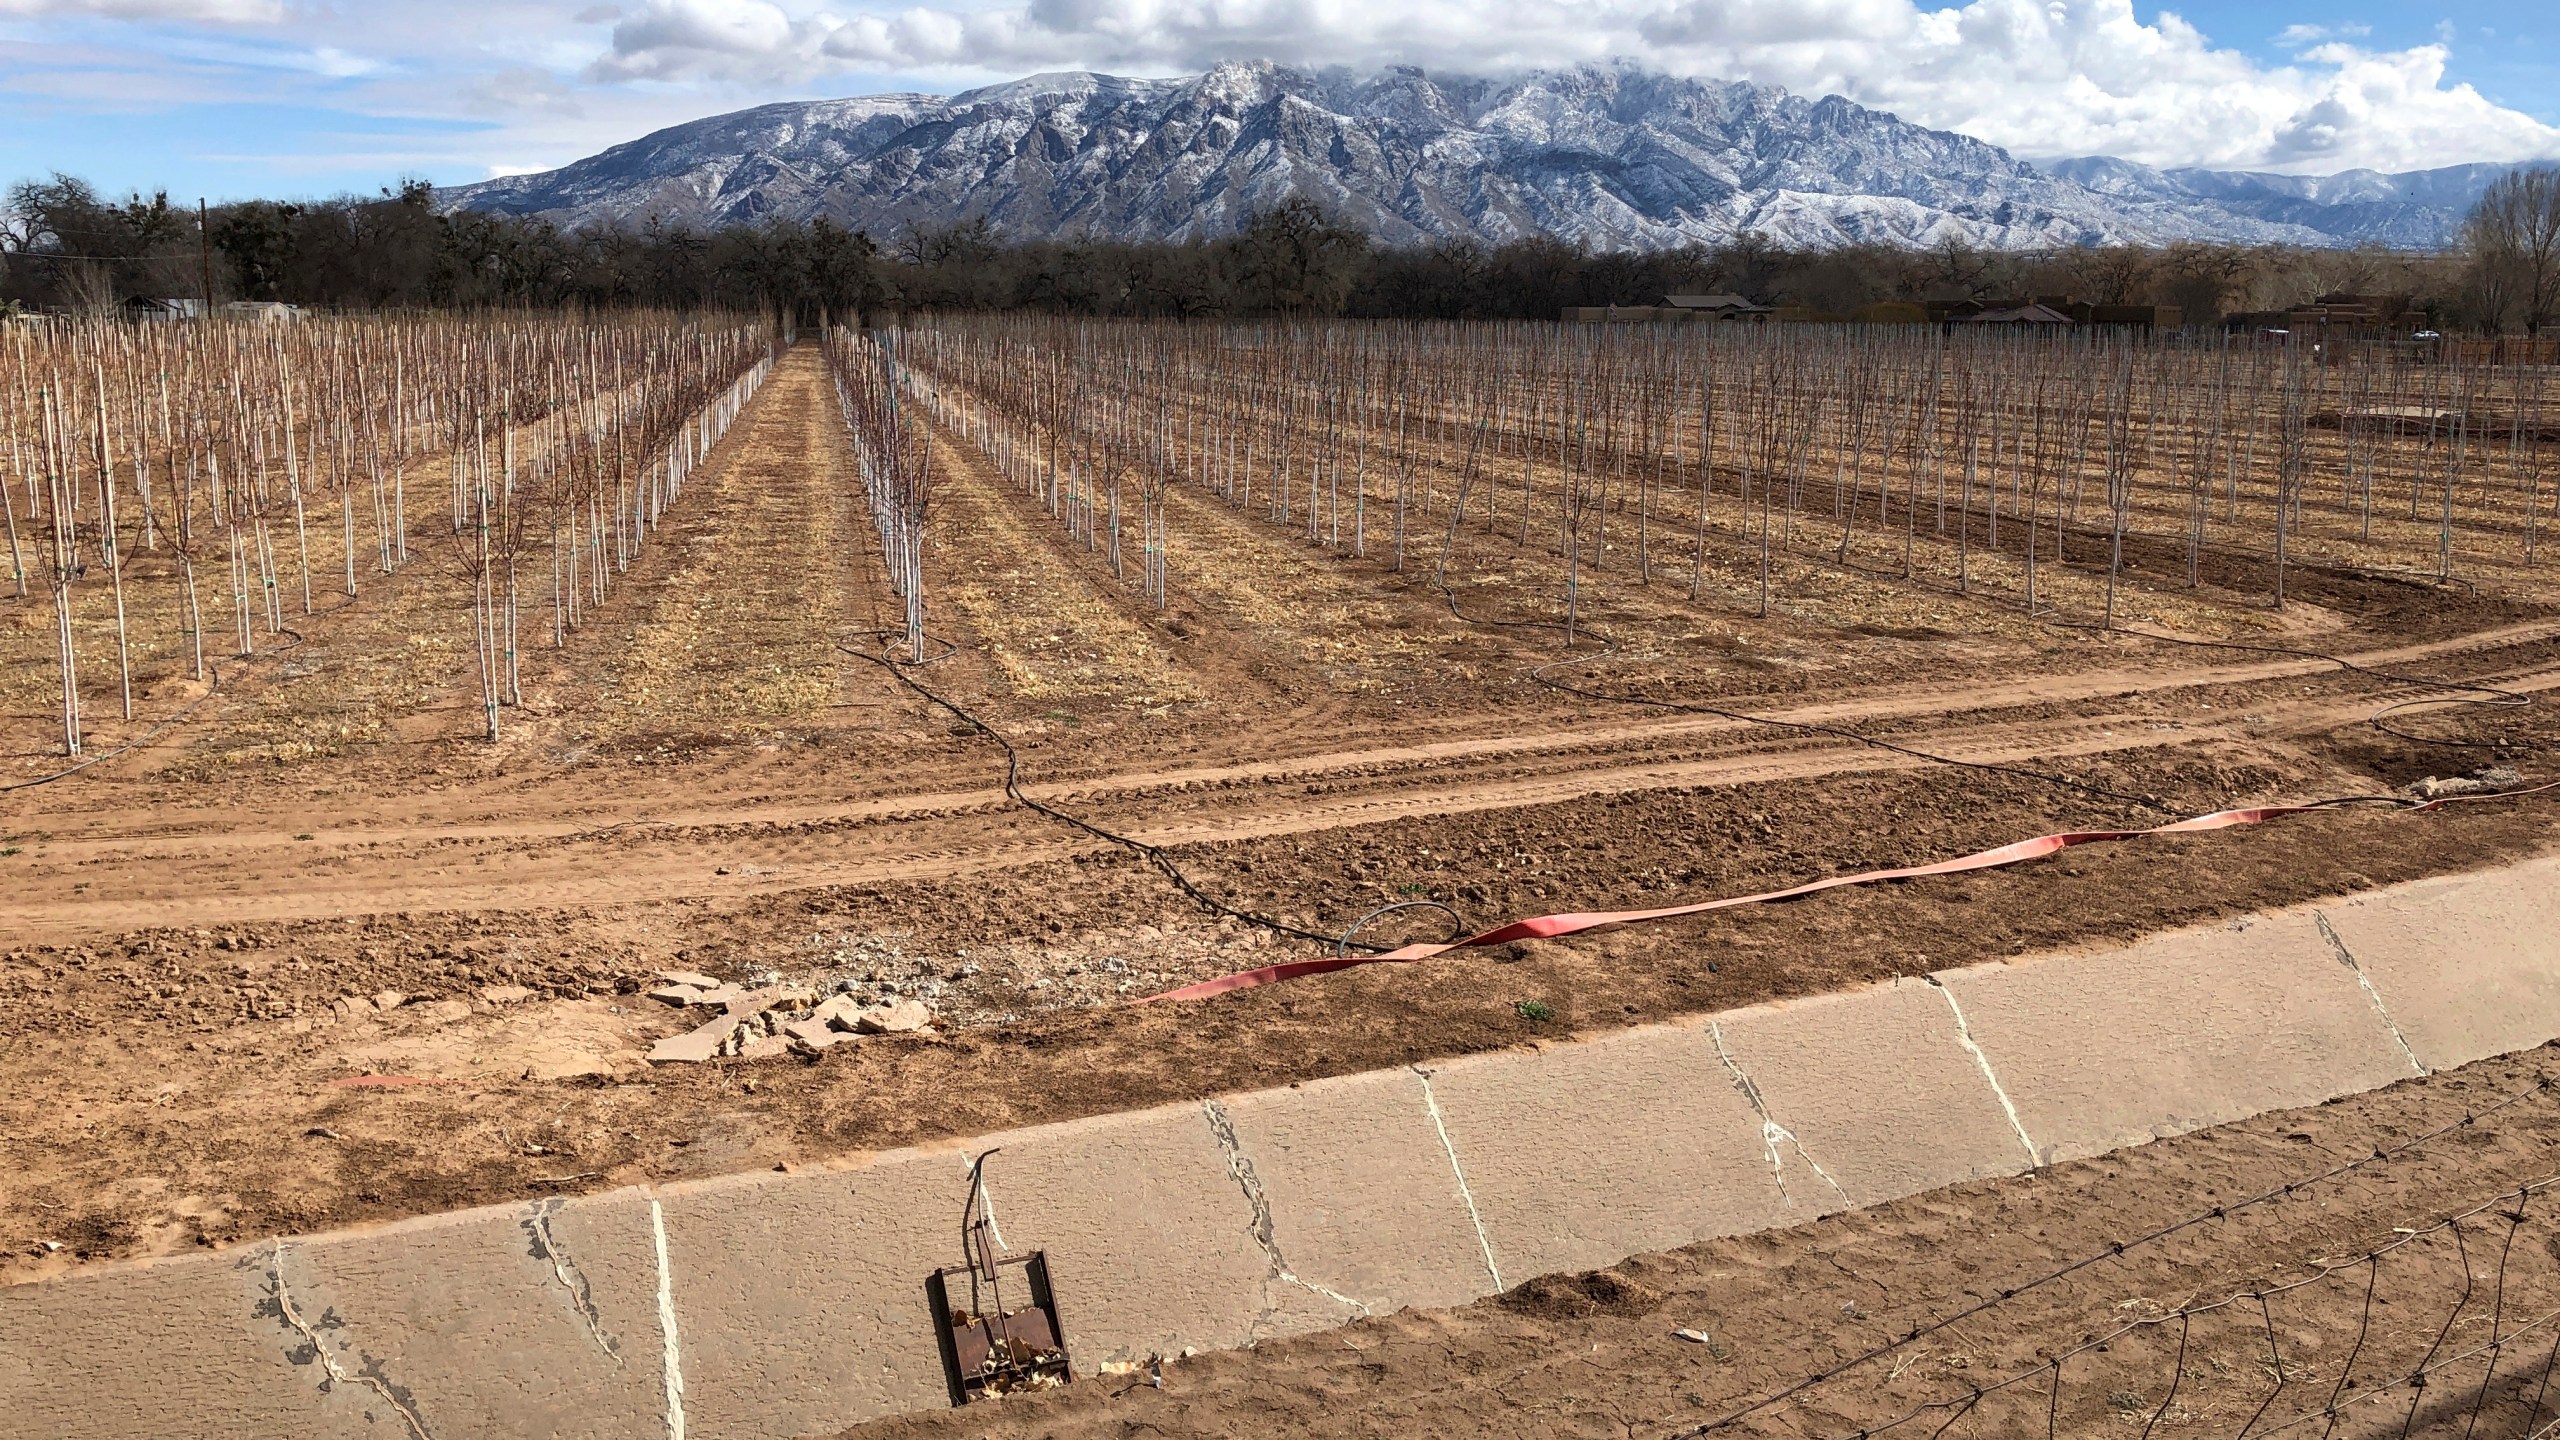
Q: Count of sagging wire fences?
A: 1